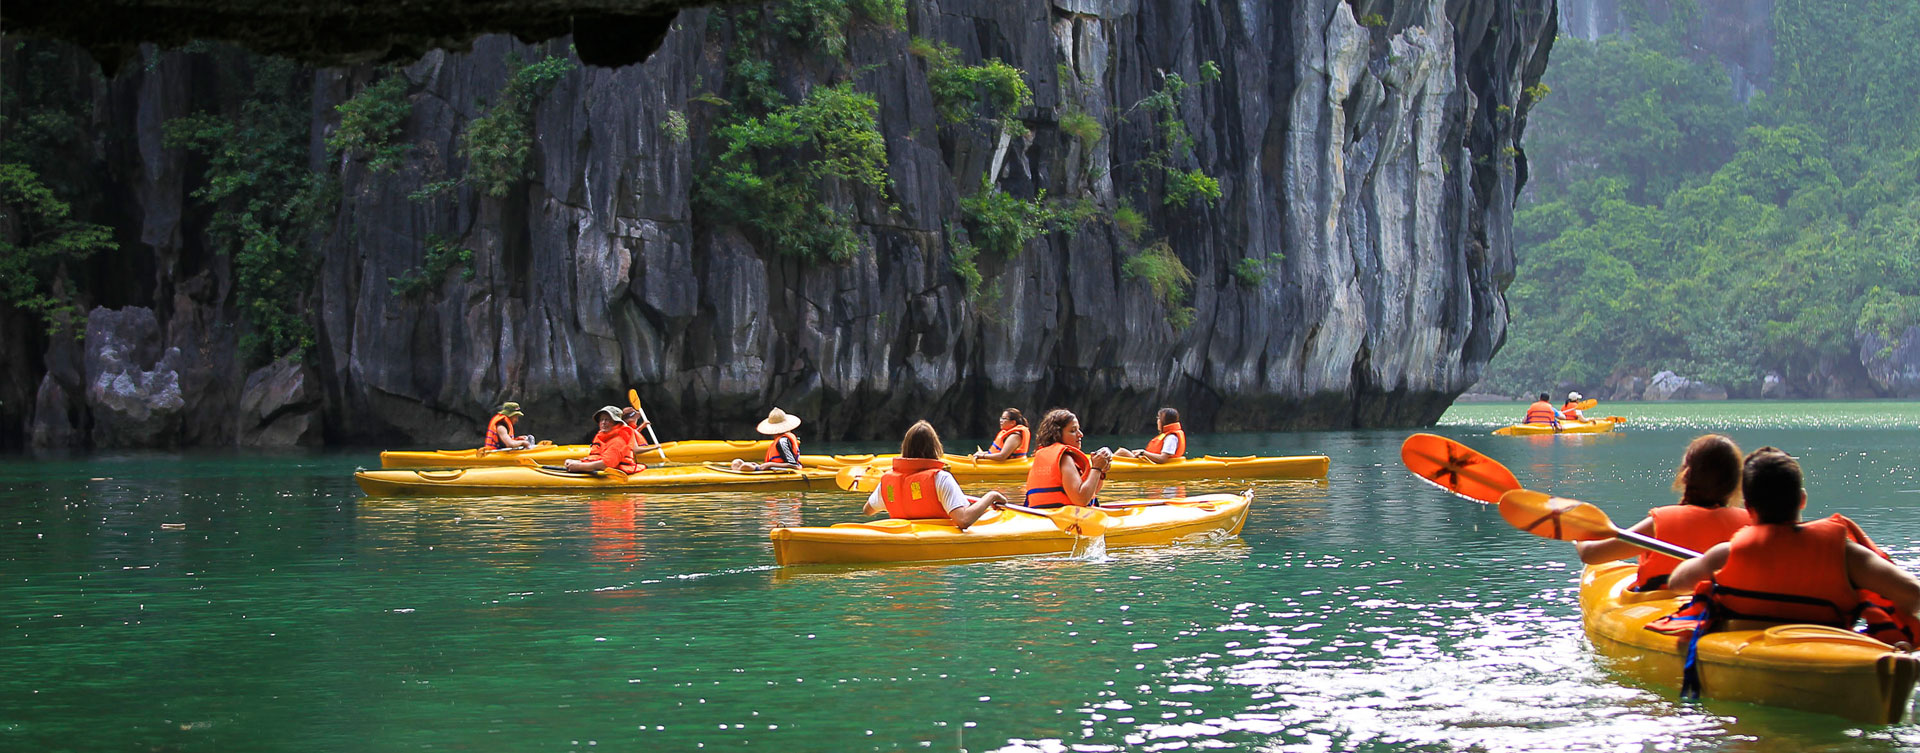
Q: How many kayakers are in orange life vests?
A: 12